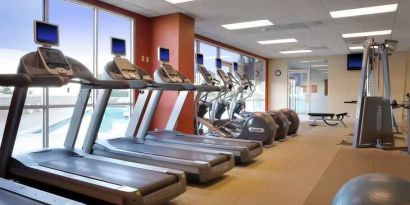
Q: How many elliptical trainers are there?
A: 3